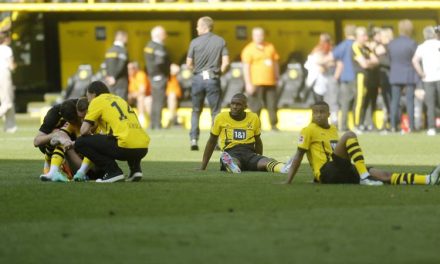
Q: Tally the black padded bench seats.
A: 5